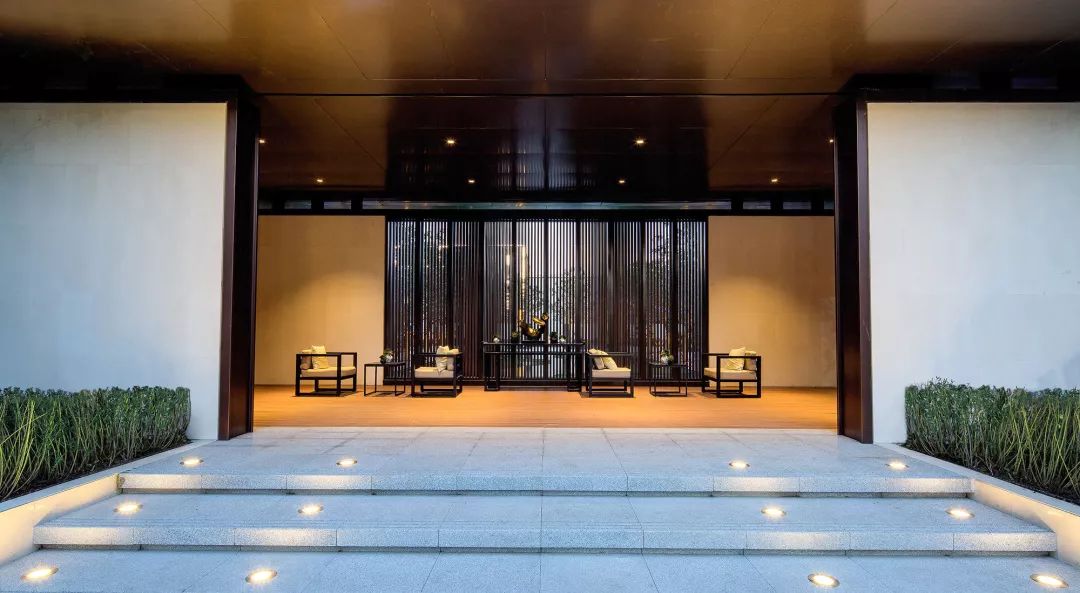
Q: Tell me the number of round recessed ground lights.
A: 12